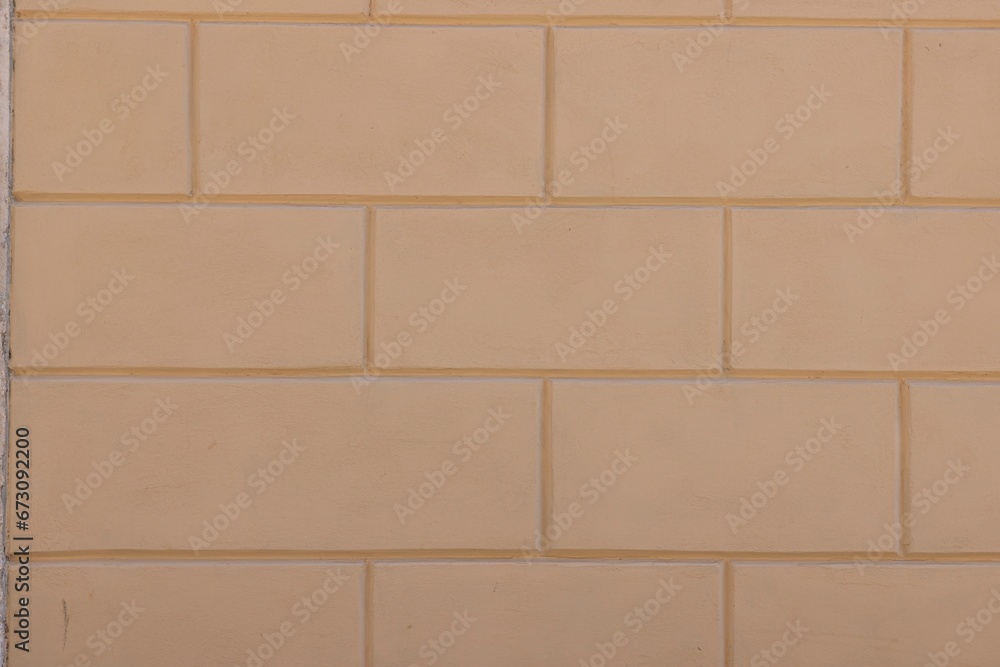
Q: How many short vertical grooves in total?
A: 11